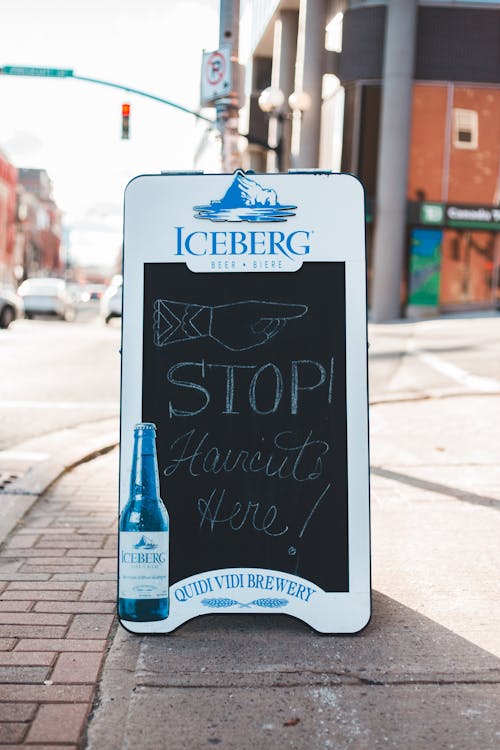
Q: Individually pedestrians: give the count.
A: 0